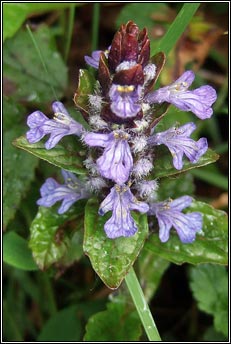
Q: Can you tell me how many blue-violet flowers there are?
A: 9